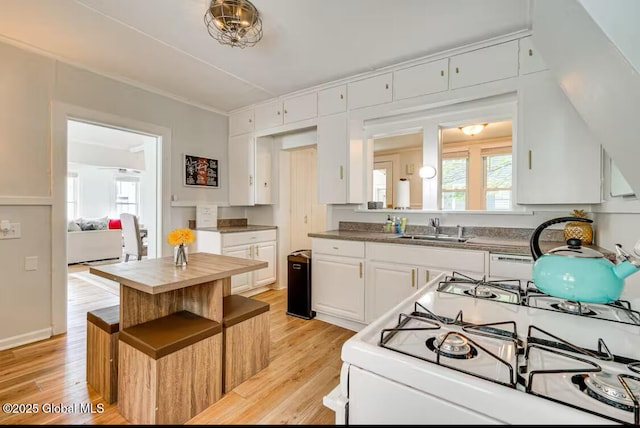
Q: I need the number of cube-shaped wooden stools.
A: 3